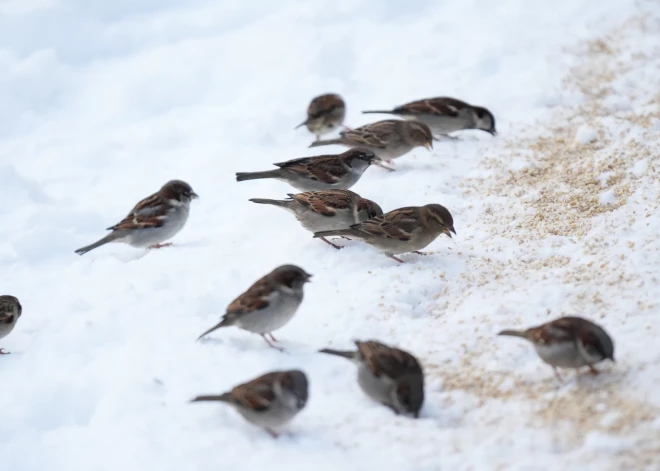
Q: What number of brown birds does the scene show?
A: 12